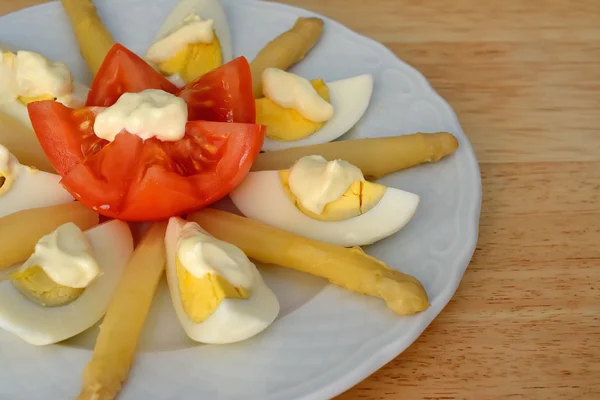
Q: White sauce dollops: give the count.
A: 8